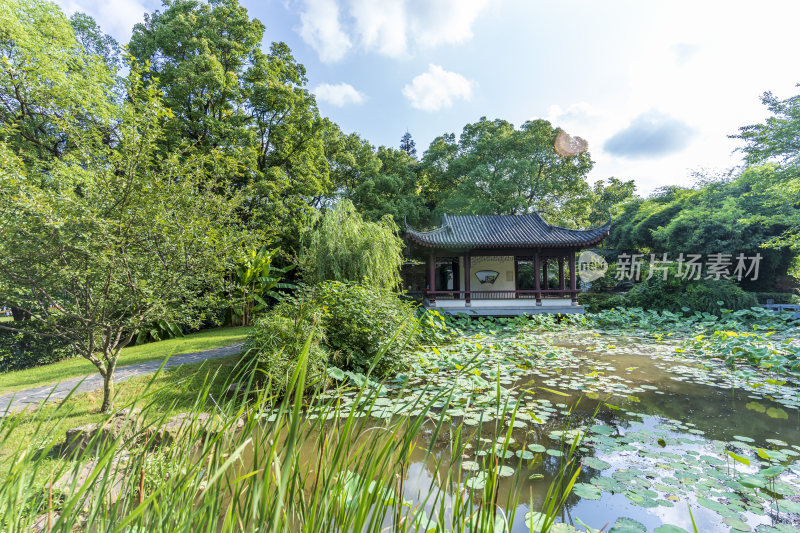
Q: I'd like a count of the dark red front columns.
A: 4